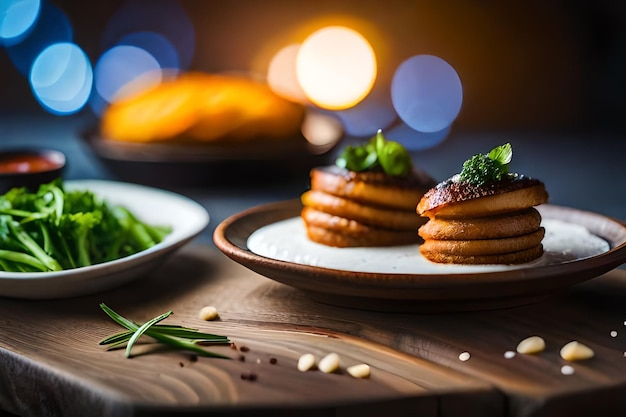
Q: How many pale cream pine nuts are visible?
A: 6